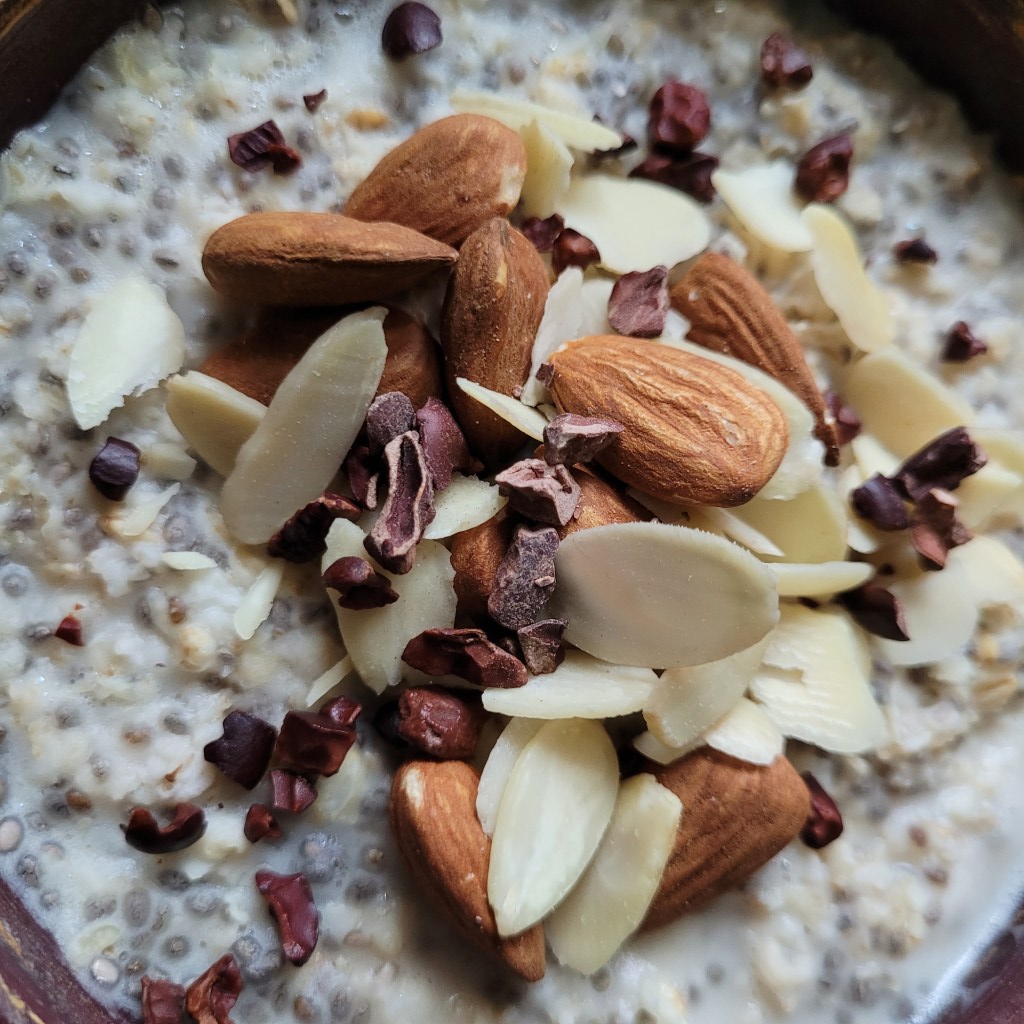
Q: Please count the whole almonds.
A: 9